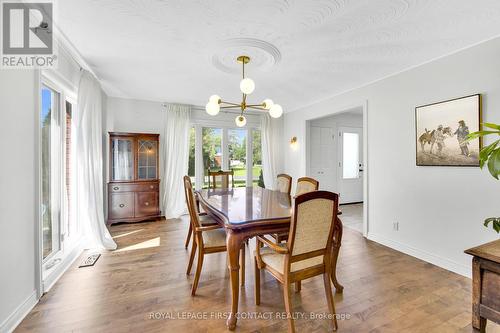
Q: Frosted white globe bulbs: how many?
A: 6